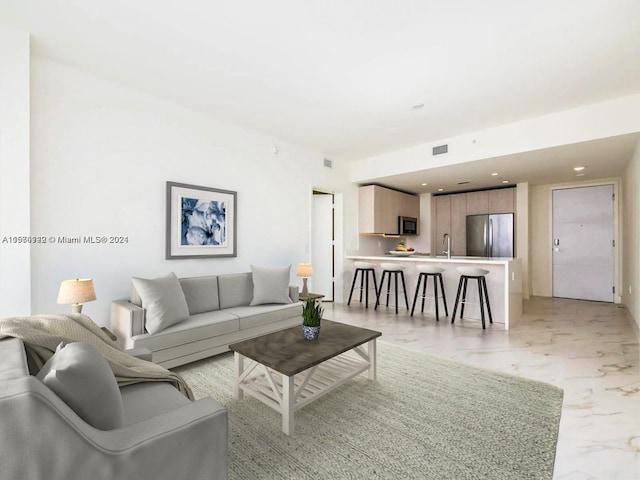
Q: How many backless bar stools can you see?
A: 4